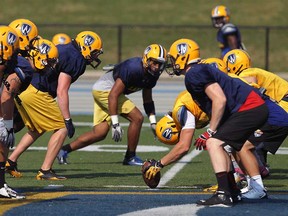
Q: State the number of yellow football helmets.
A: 11